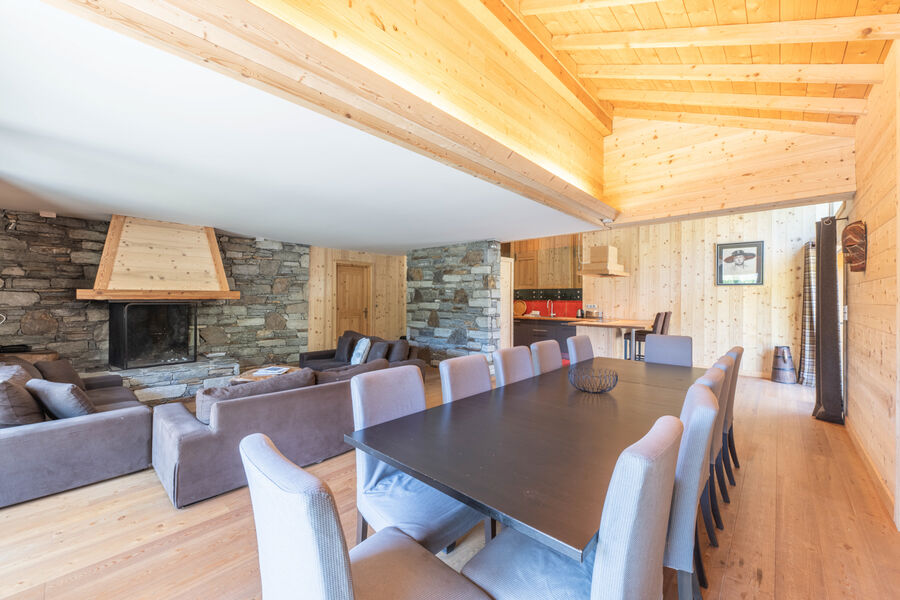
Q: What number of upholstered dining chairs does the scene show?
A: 12